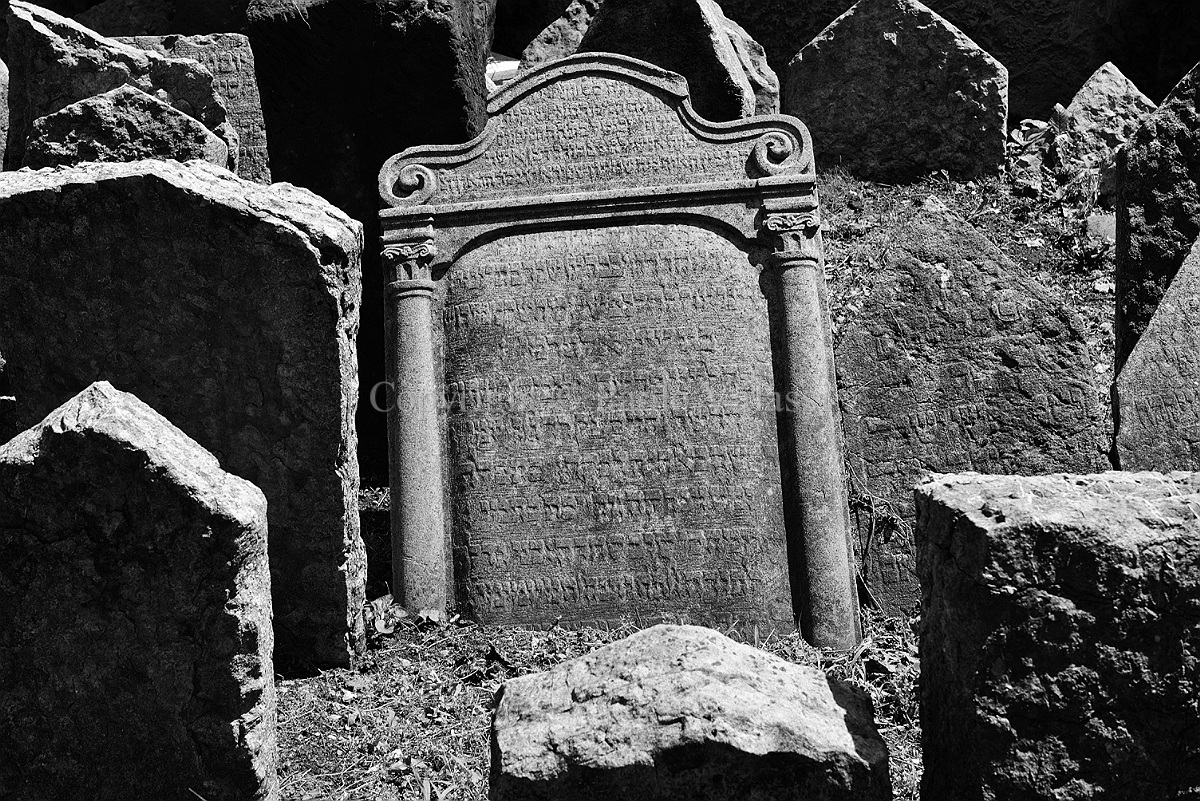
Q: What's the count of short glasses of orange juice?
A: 0